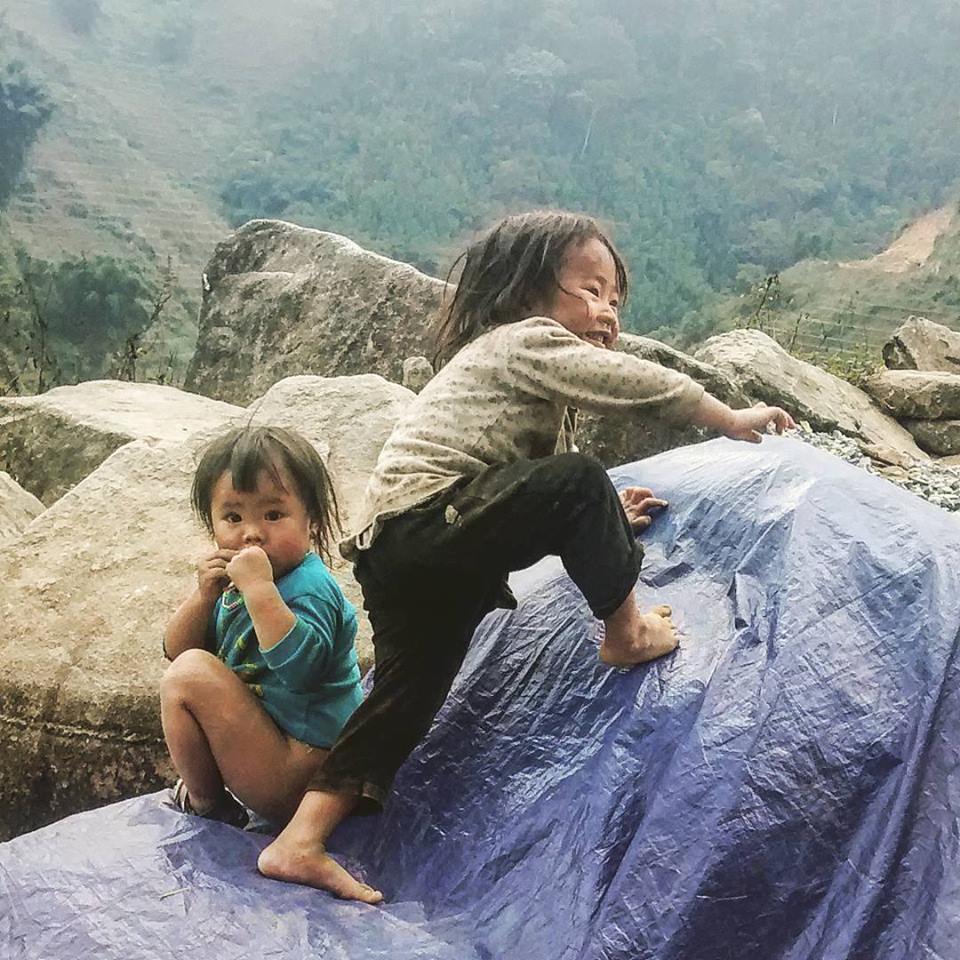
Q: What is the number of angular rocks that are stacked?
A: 3